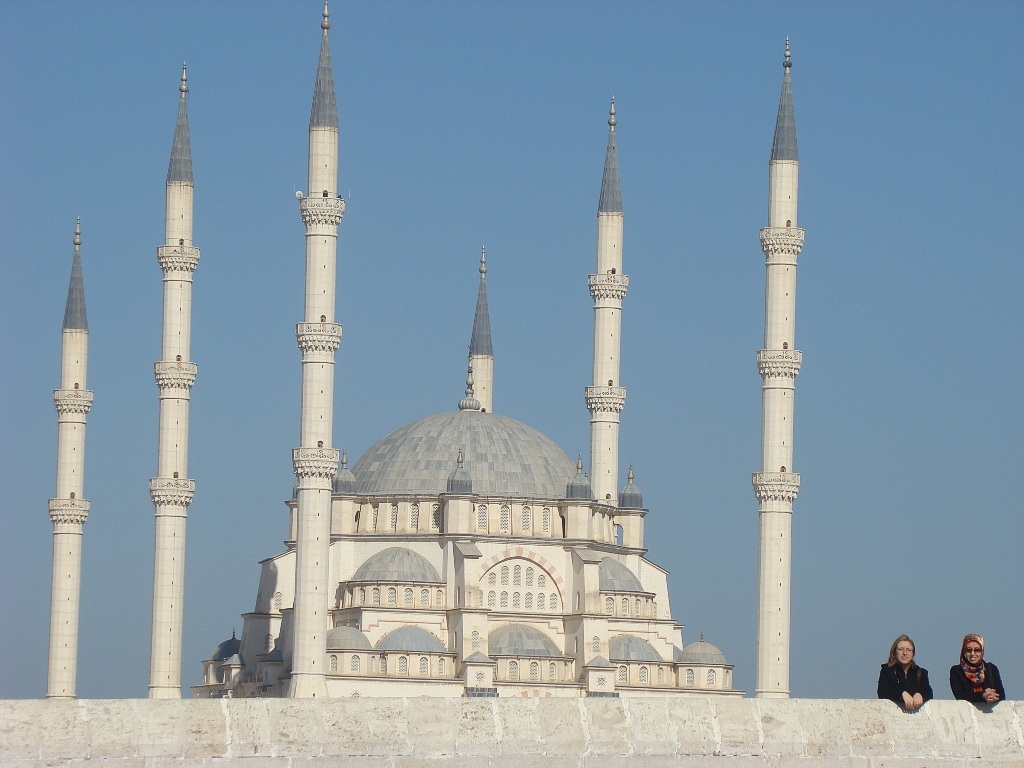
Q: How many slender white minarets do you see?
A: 6